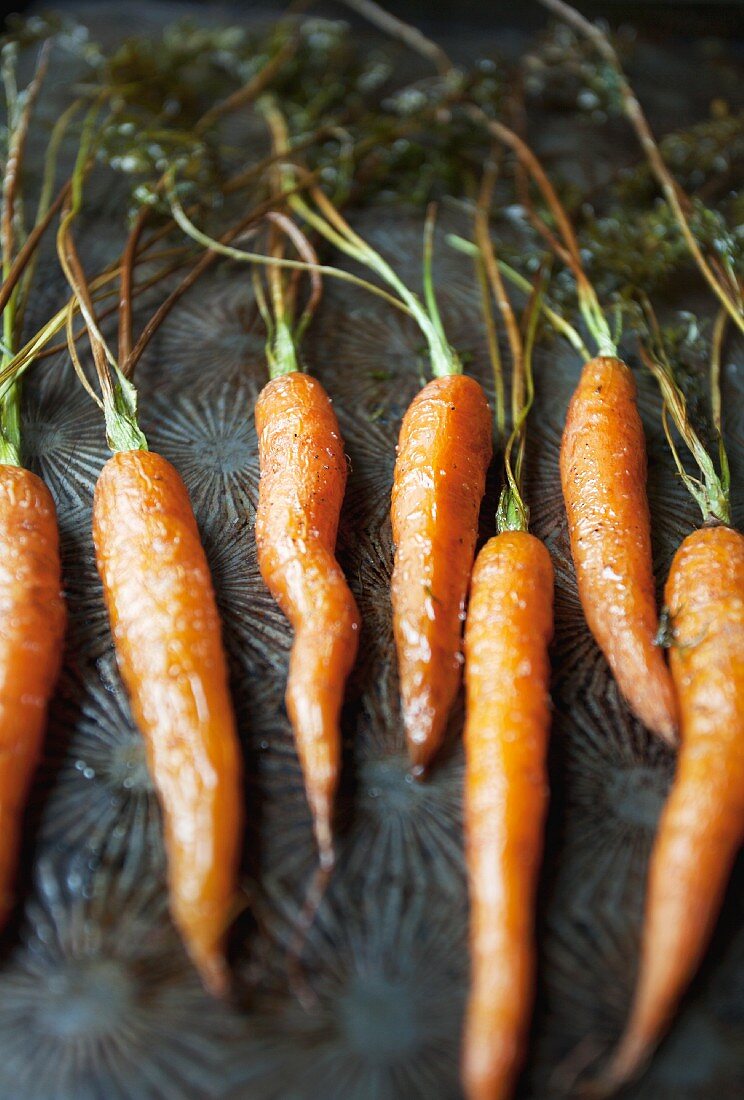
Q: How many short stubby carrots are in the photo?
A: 2